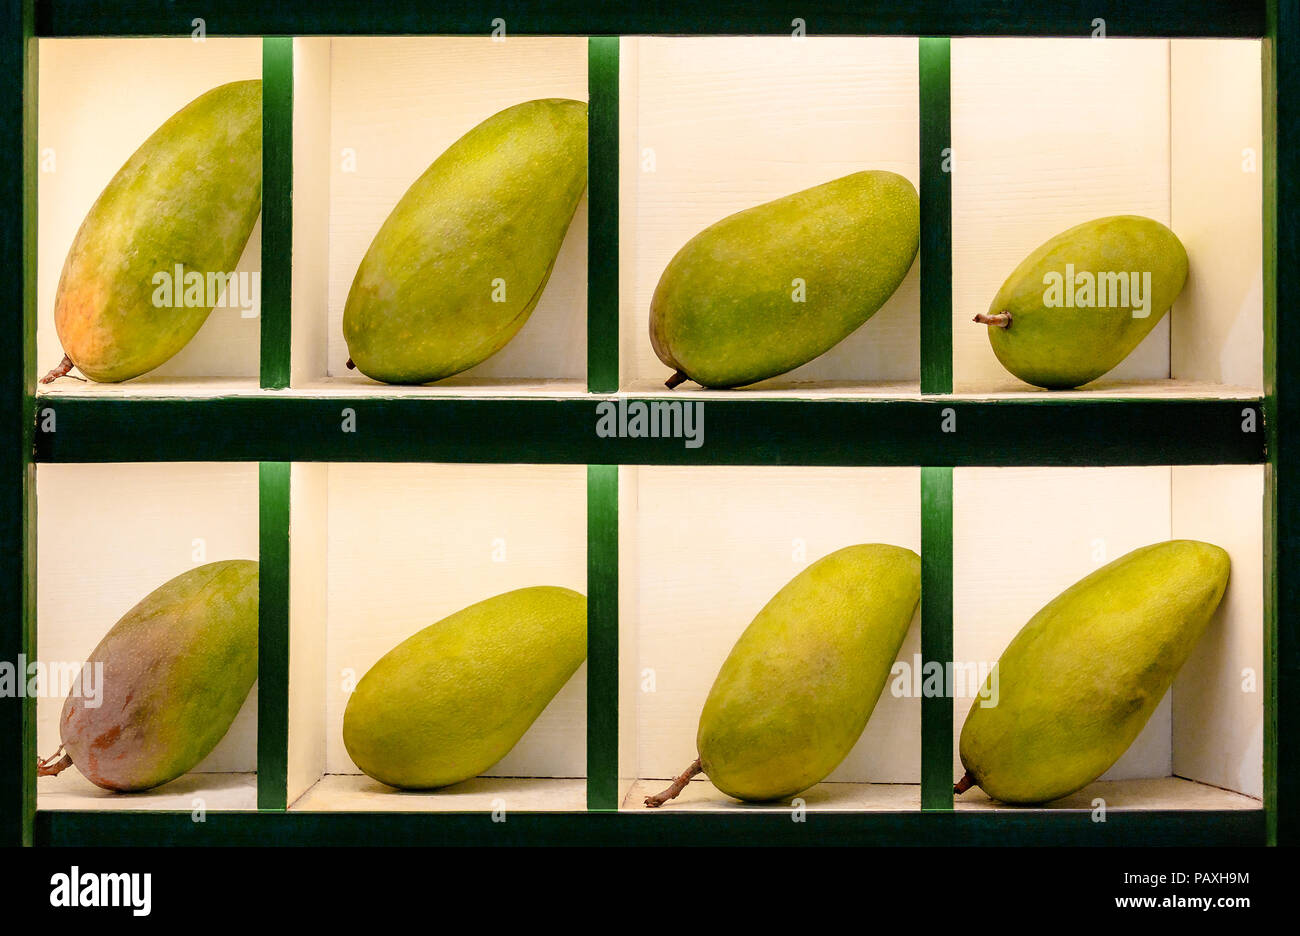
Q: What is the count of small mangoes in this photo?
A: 1